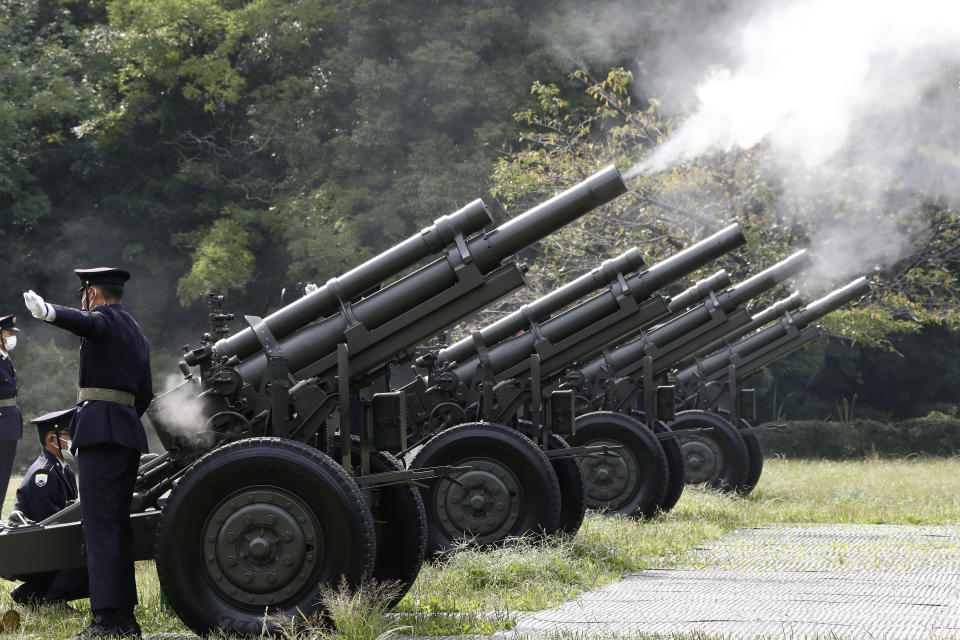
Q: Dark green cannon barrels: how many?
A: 4